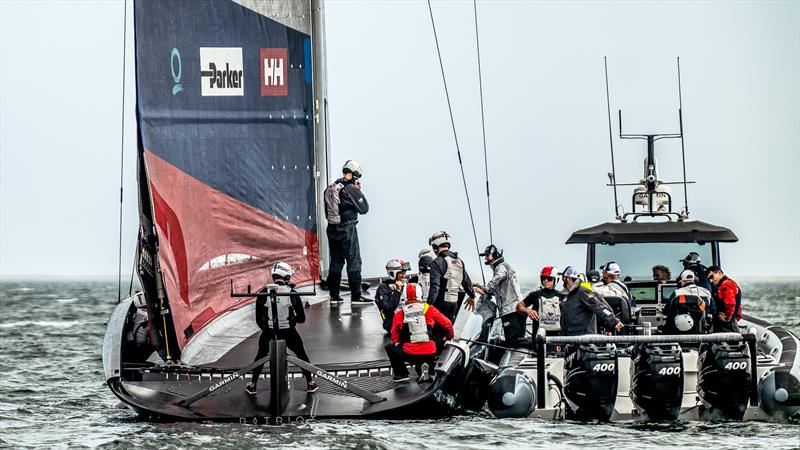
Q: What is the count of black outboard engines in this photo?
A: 3